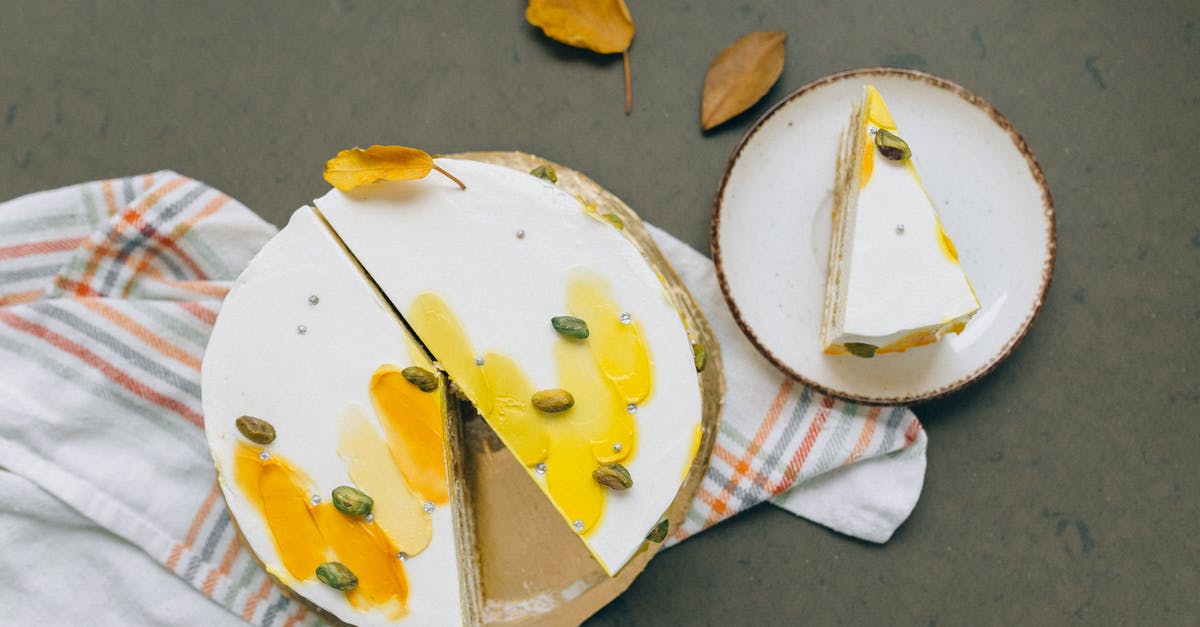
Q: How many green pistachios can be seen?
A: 13